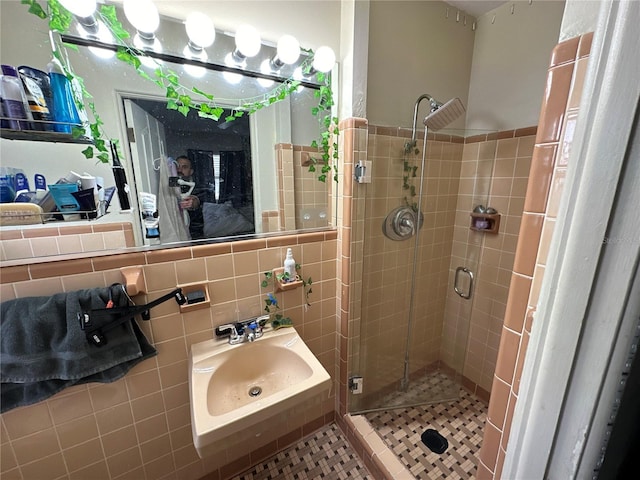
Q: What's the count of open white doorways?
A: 1